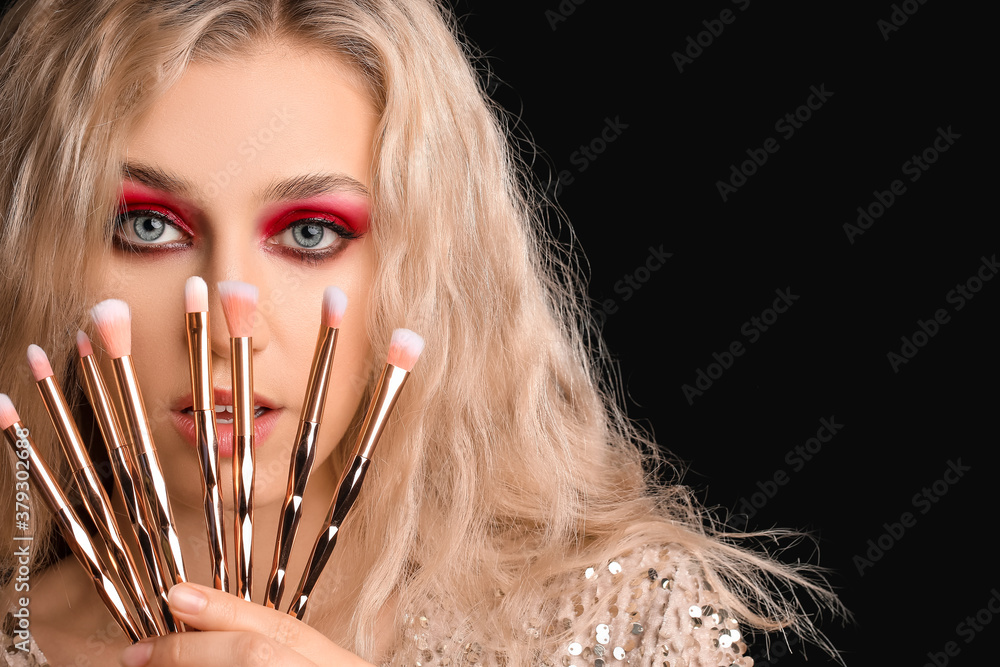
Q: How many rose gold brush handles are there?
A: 8